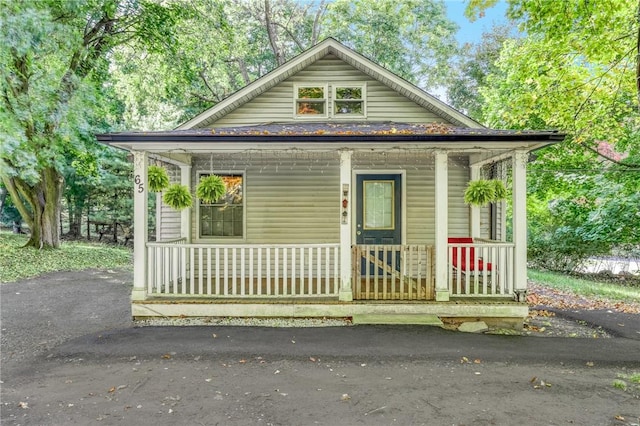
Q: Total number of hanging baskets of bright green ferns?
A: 5